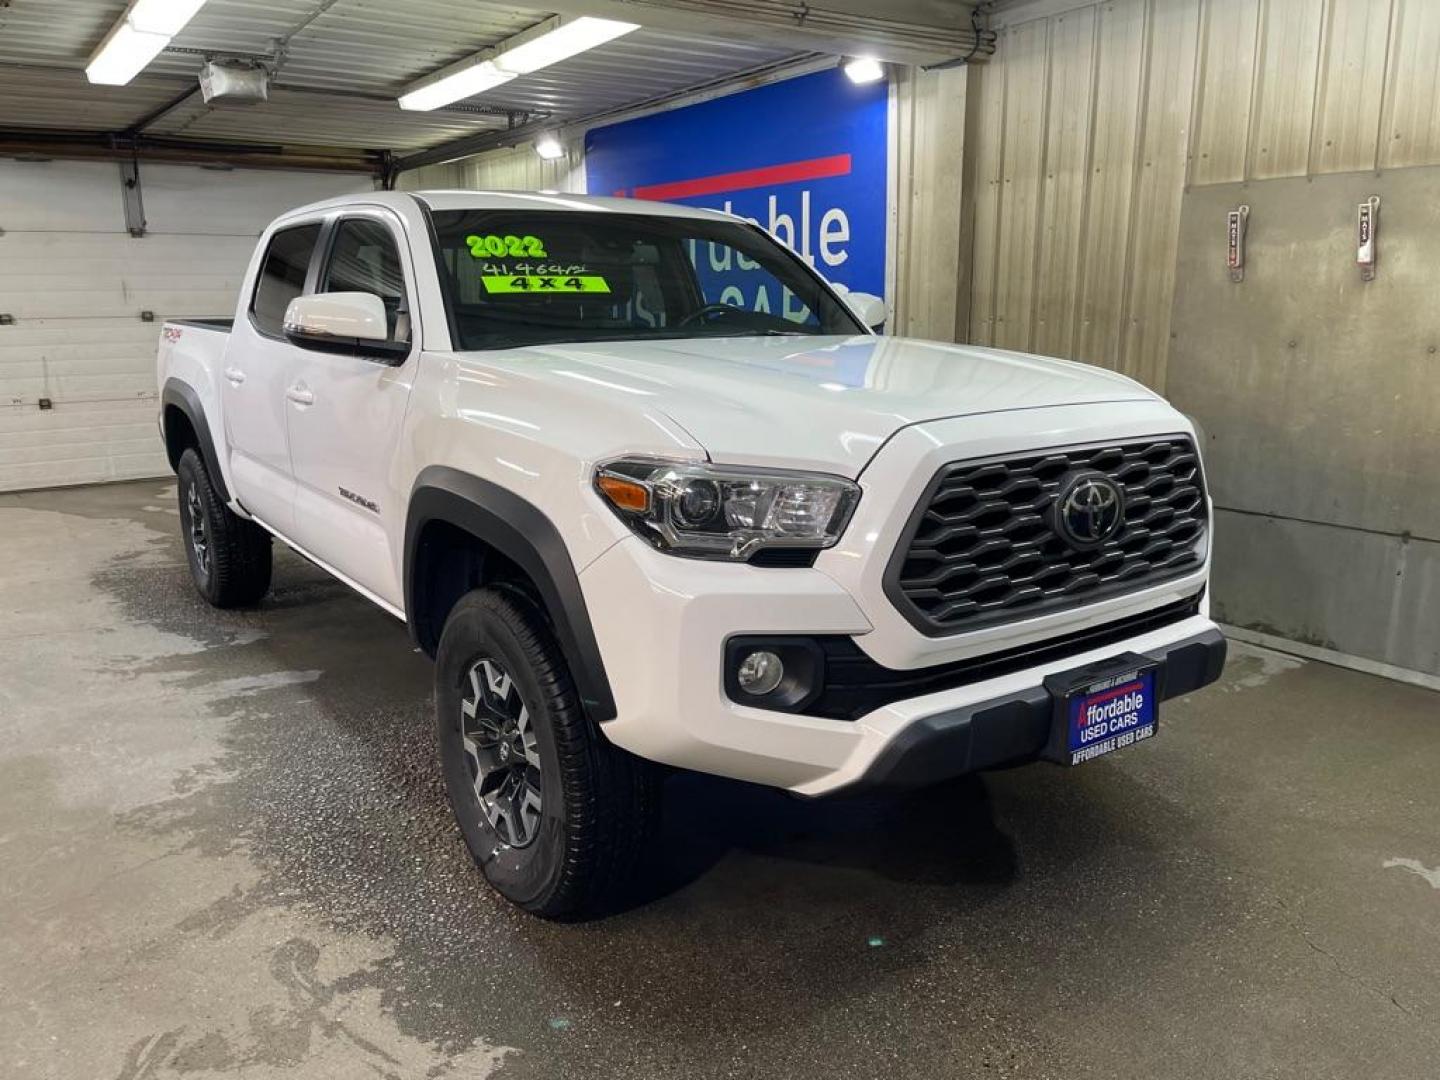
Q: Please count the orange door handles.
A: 0